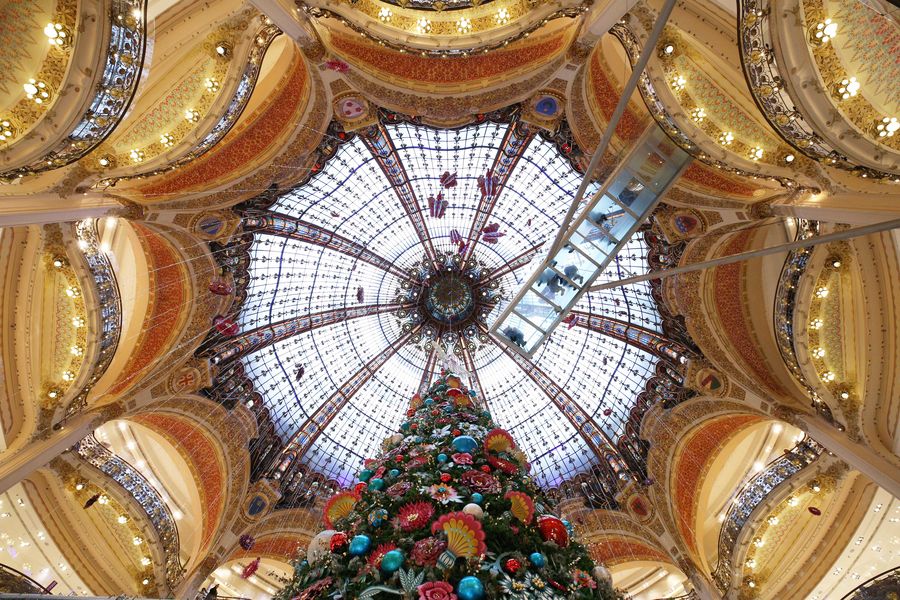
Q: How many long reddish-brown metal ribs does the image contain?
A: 10